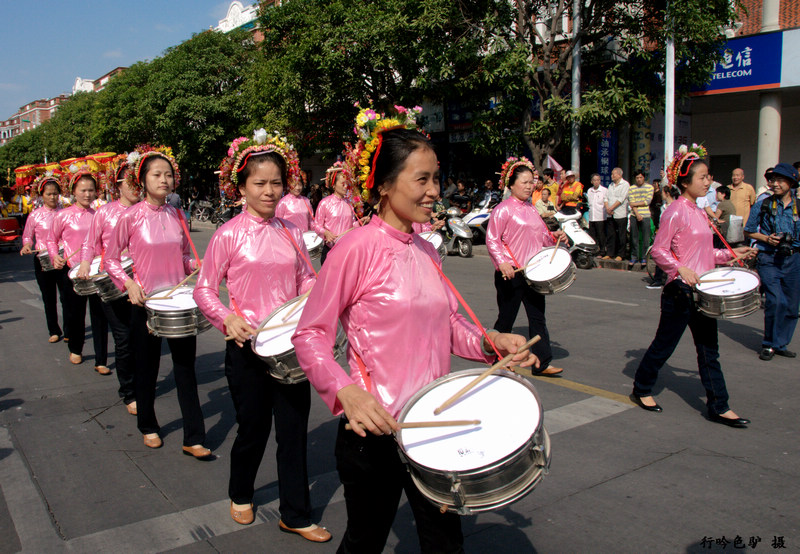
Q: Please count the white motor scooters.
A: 2